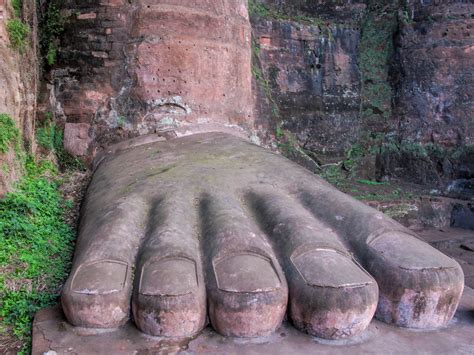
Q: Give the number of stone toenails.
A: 5